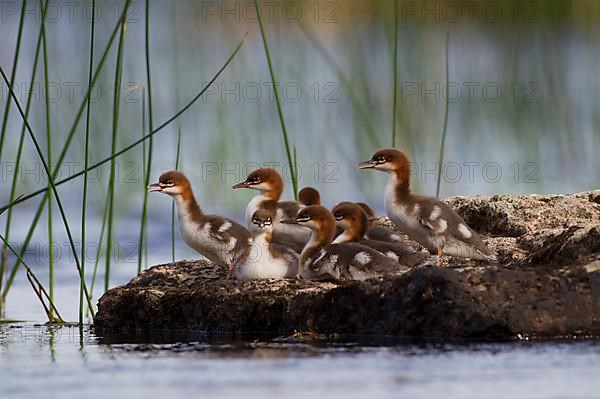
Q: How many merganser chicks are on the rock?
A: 8